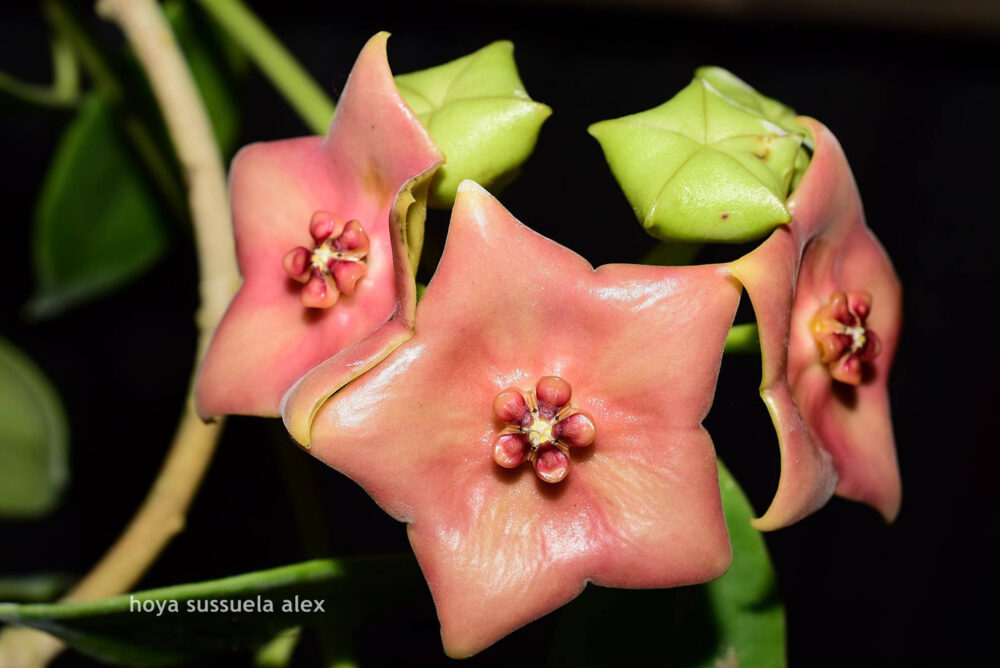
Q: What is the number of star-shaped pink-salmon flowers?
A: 3